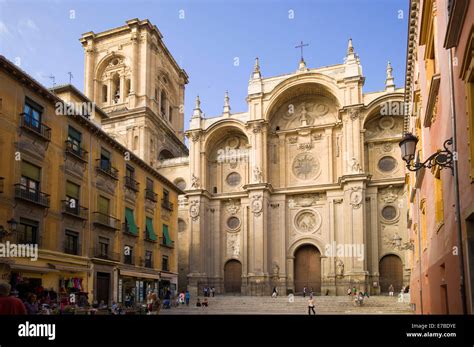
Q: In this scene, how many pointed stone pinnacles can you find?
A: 5